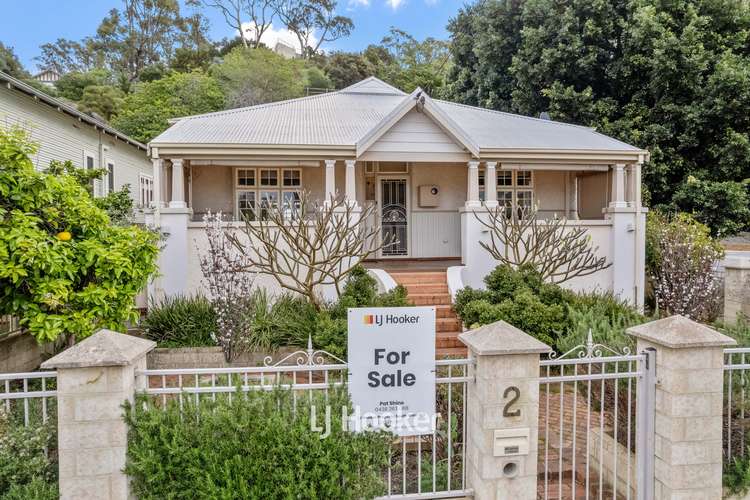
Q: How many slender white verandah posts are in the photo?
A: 8